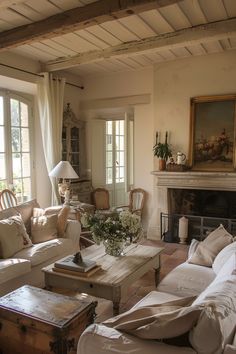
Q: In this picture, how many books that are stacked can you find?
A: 2